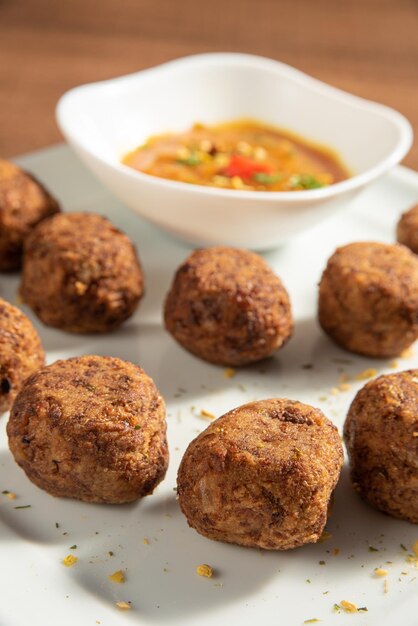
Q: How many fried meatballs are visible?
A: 9